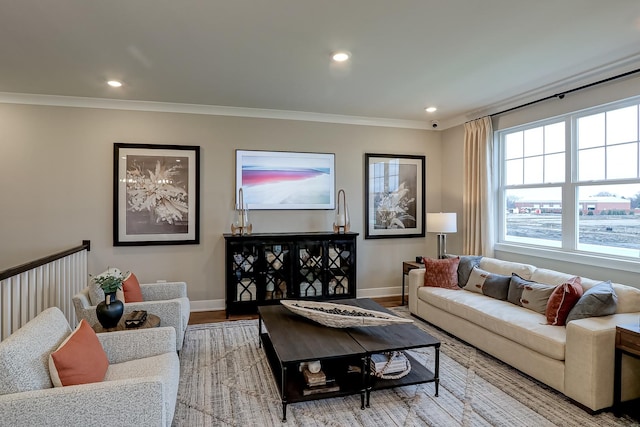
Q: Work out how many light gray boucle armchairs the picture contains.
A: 2